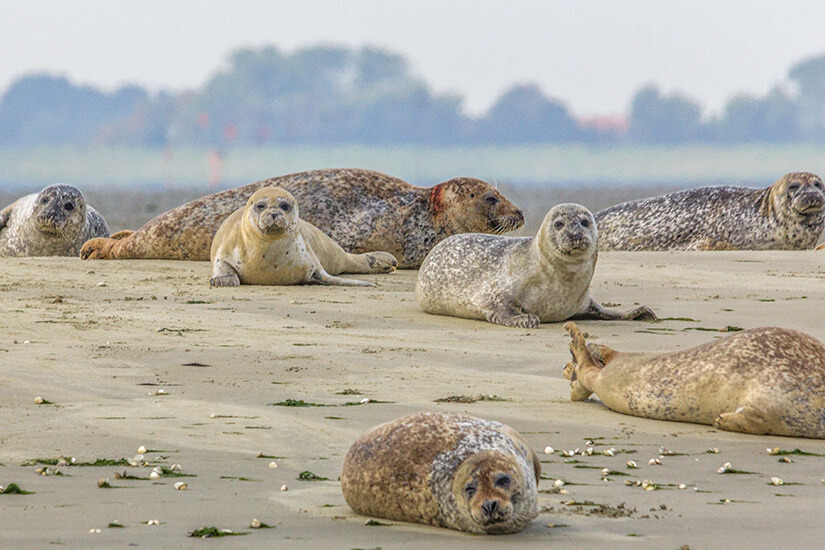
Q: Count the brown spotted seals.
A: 3